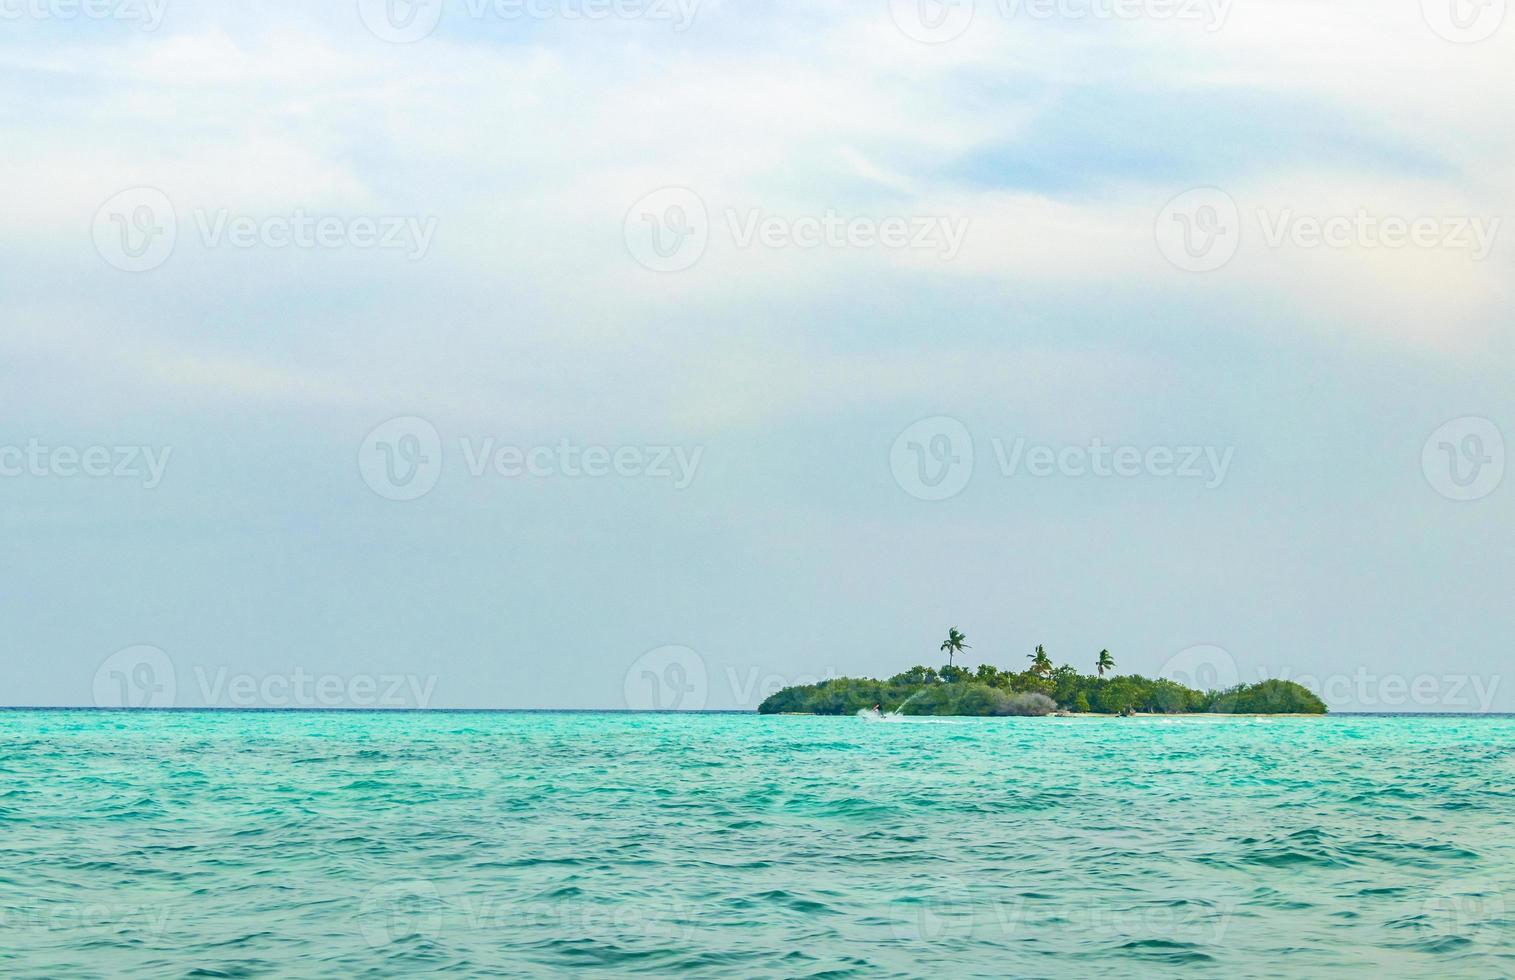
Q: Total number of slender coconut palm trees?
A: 3